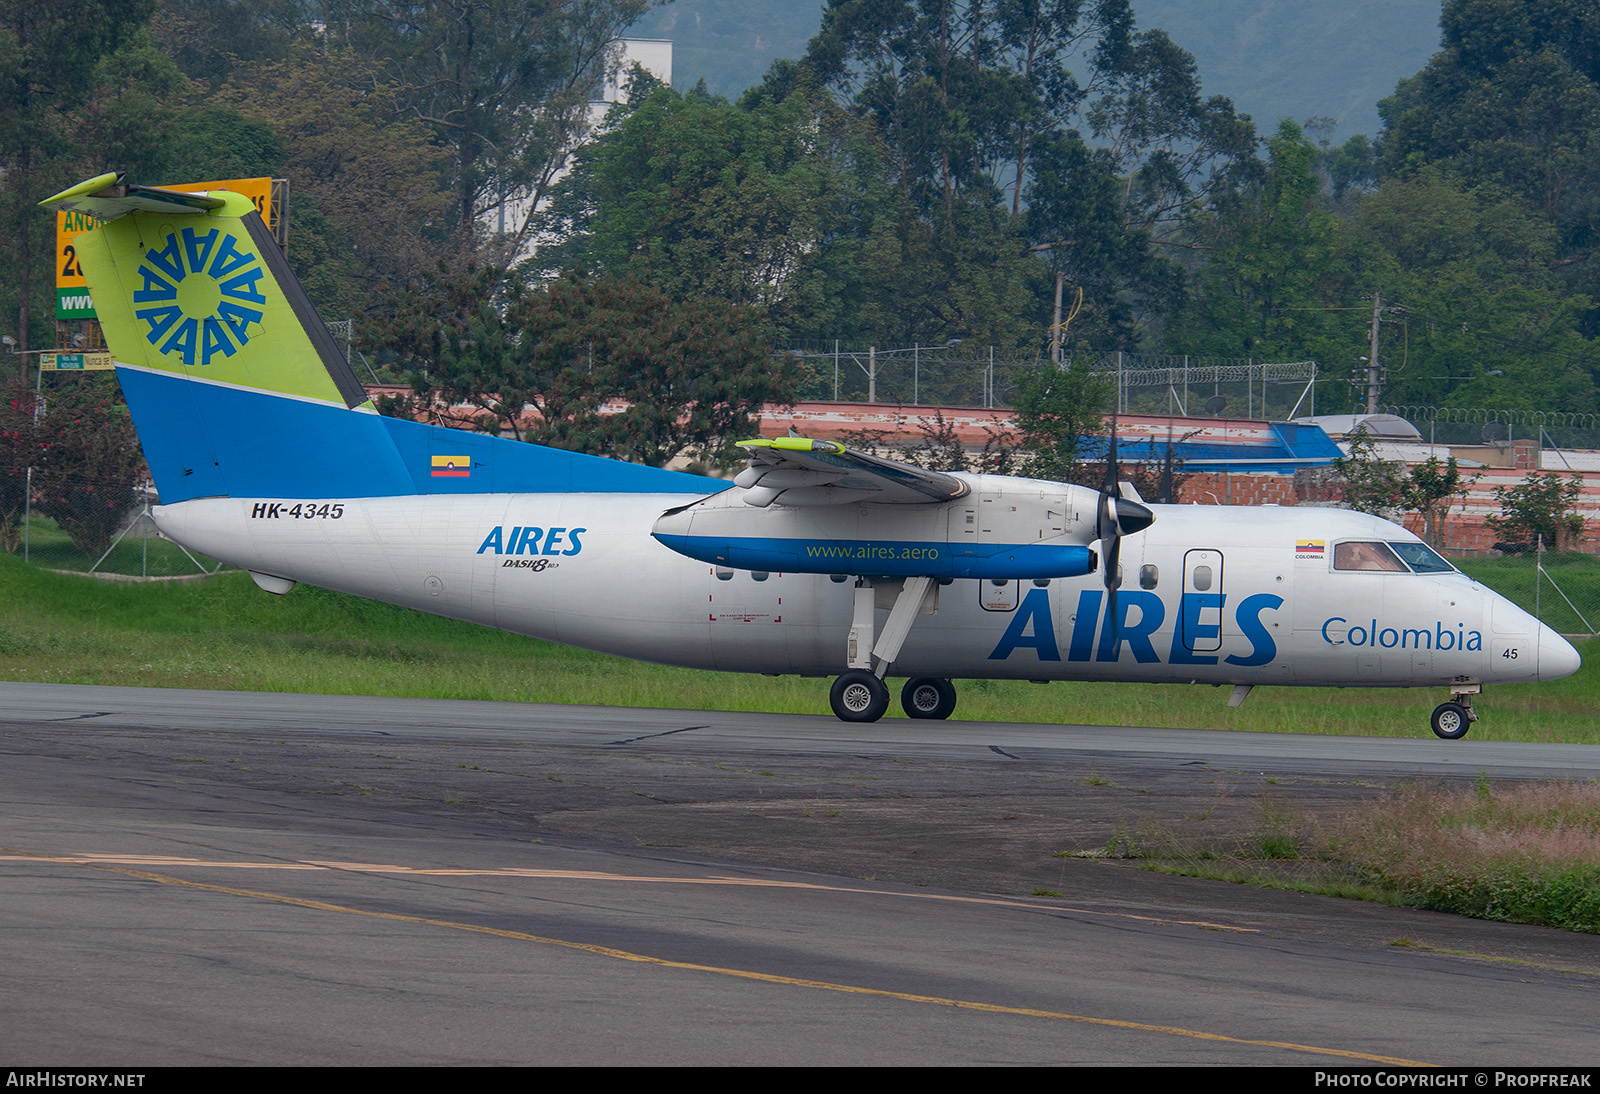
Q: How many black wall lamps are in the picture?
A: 0